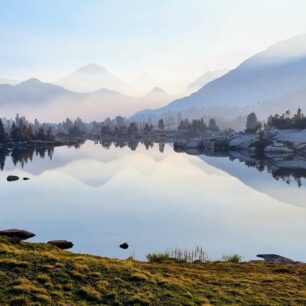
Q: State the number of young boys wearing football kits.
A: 0